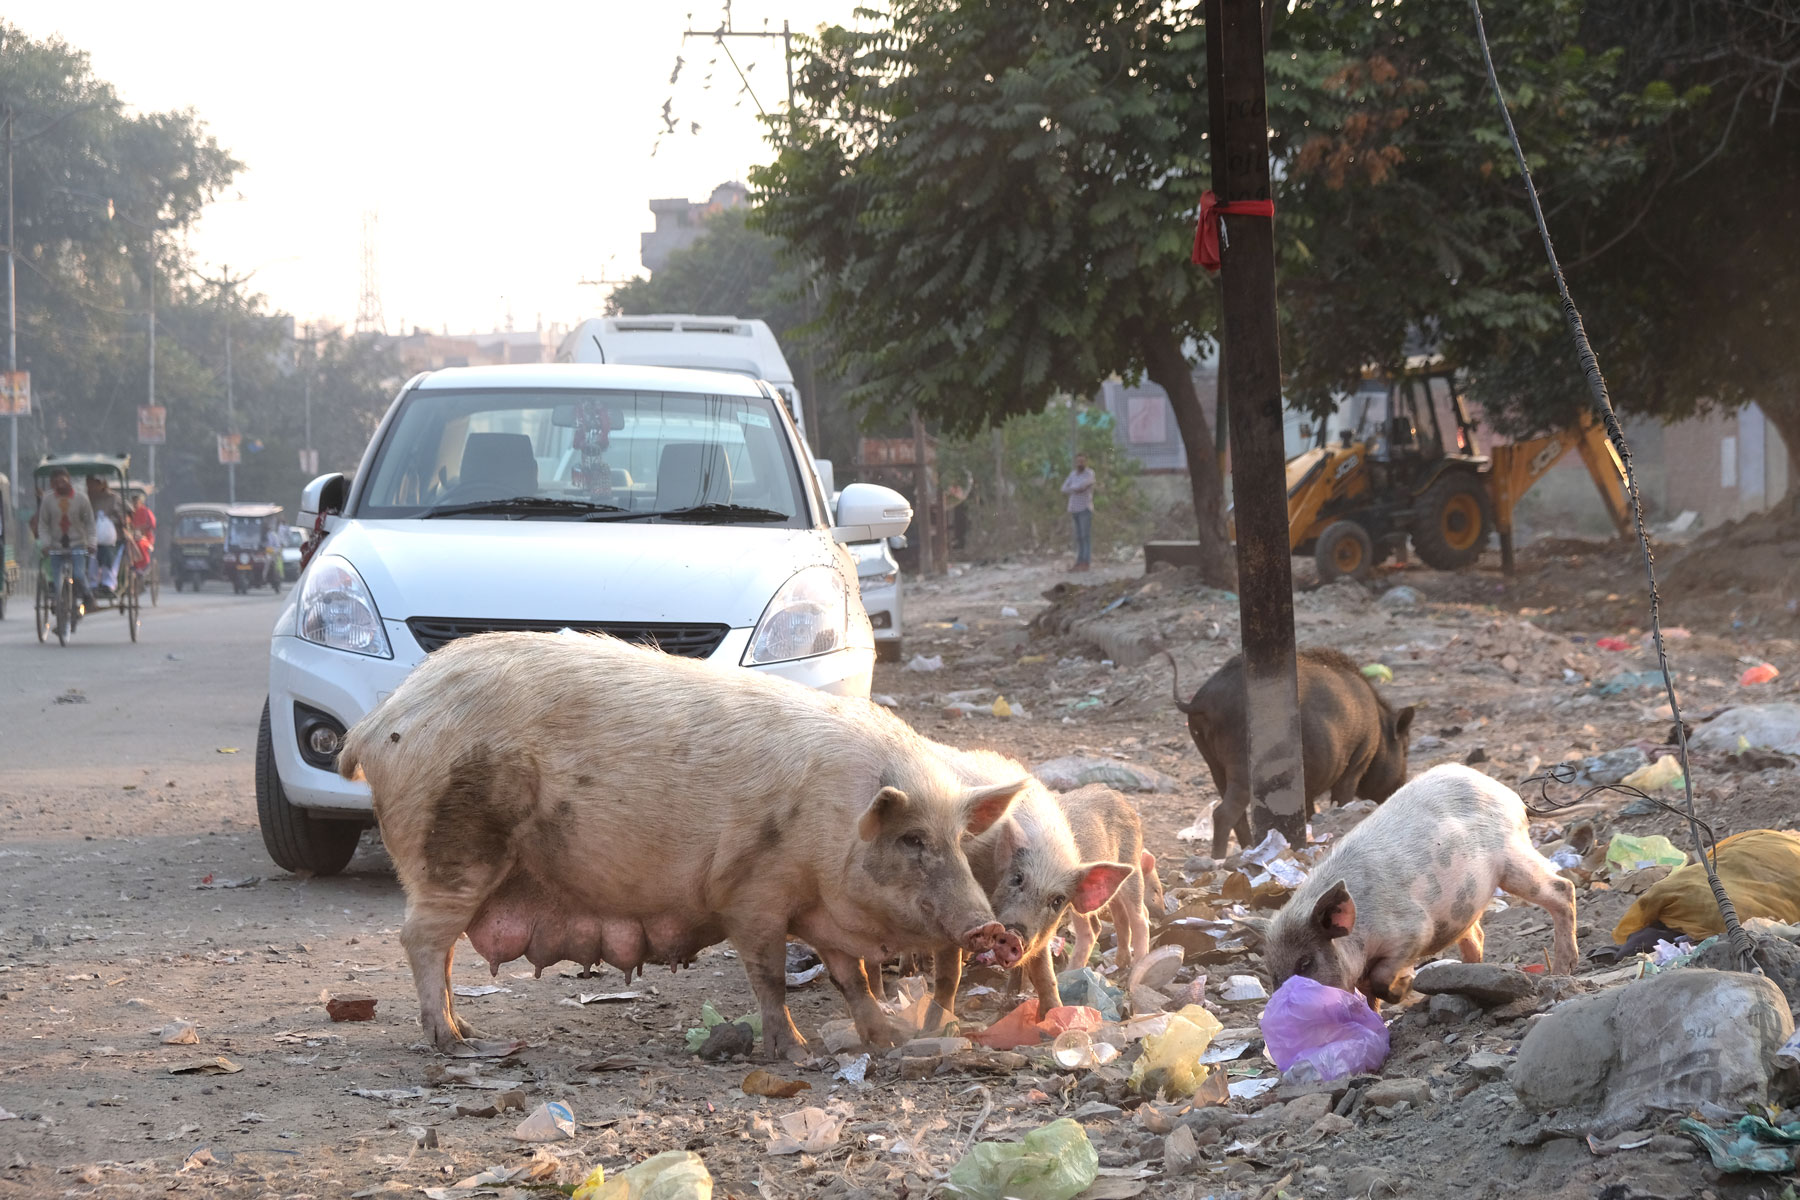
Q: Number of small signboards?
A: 4